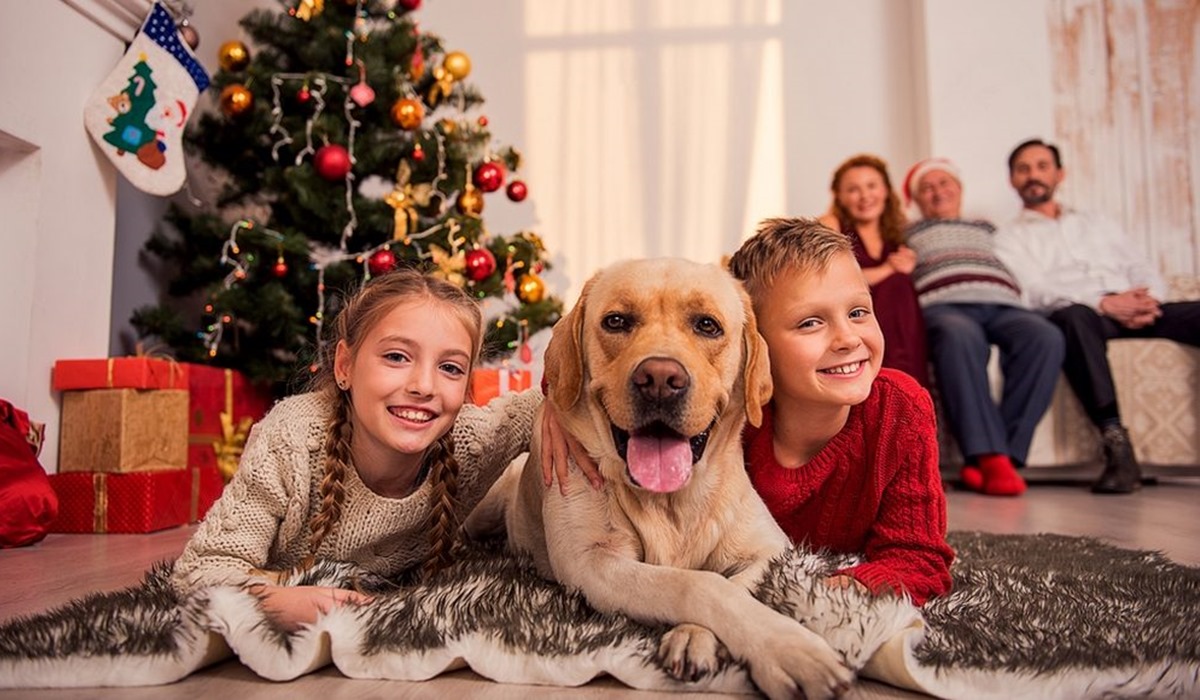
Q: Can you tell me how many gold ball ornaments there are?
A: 6